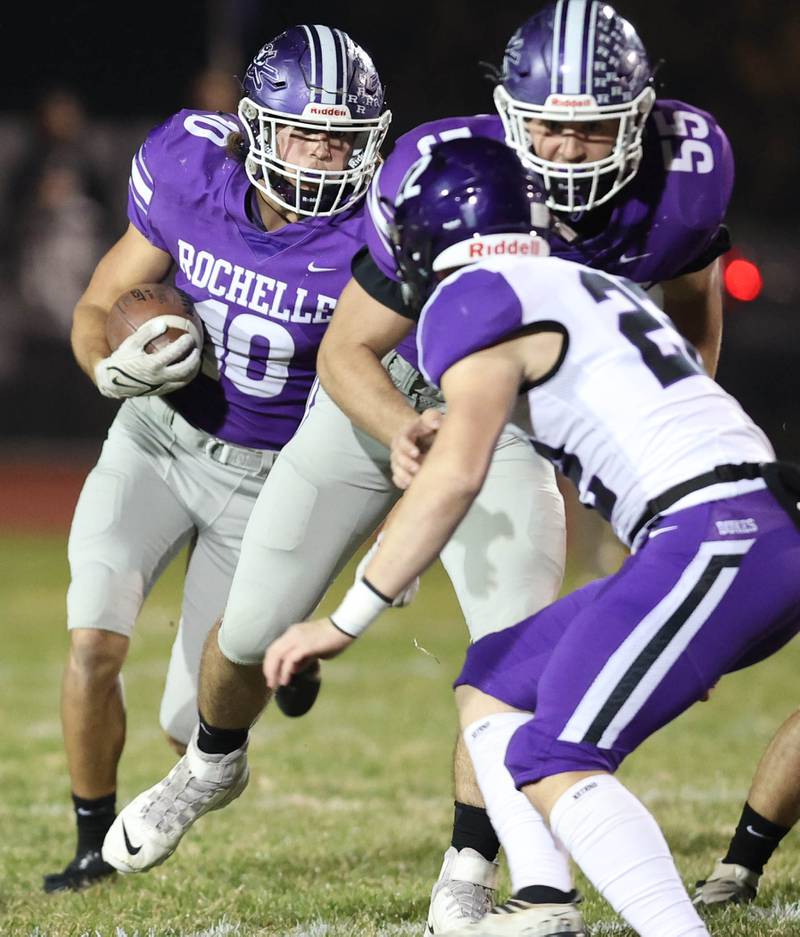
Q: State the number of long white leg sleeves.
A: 2